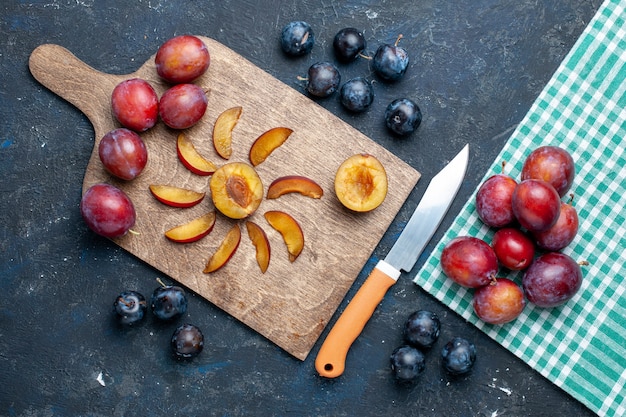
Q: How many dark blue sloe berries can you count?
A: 12